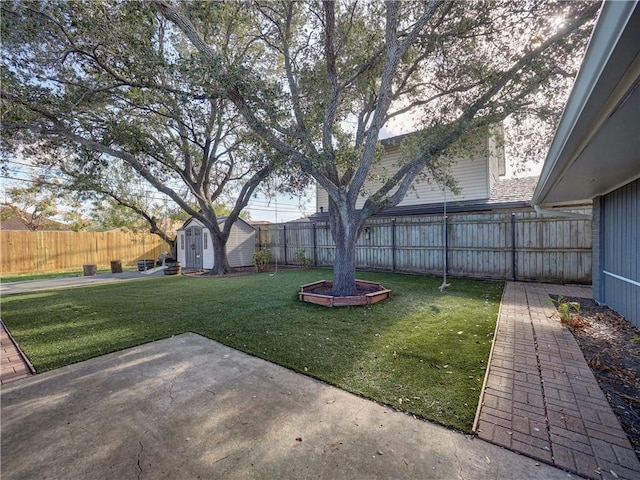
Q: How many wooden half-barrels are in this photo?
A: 2